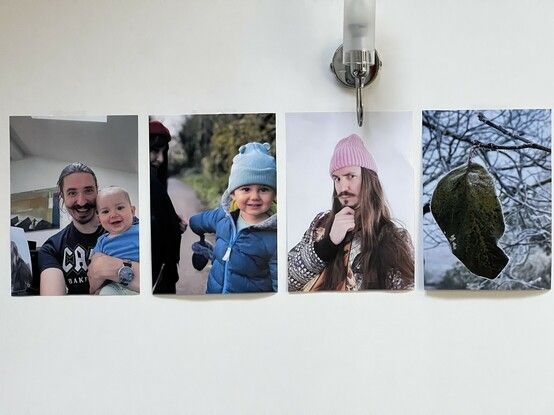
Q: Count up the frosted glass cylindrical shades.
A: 1